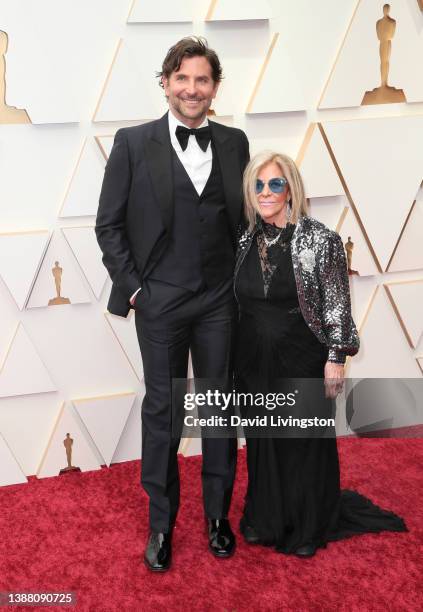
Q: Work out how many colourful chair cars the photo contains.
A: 0